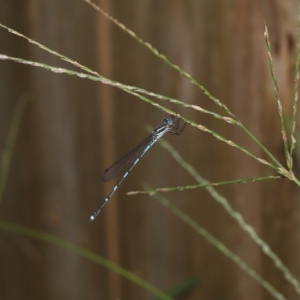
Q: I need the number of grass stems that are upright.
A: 2